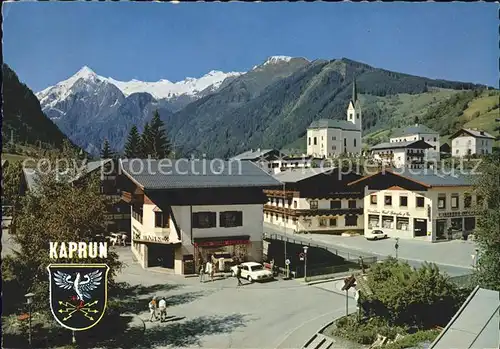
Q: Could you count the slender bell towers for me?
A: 1